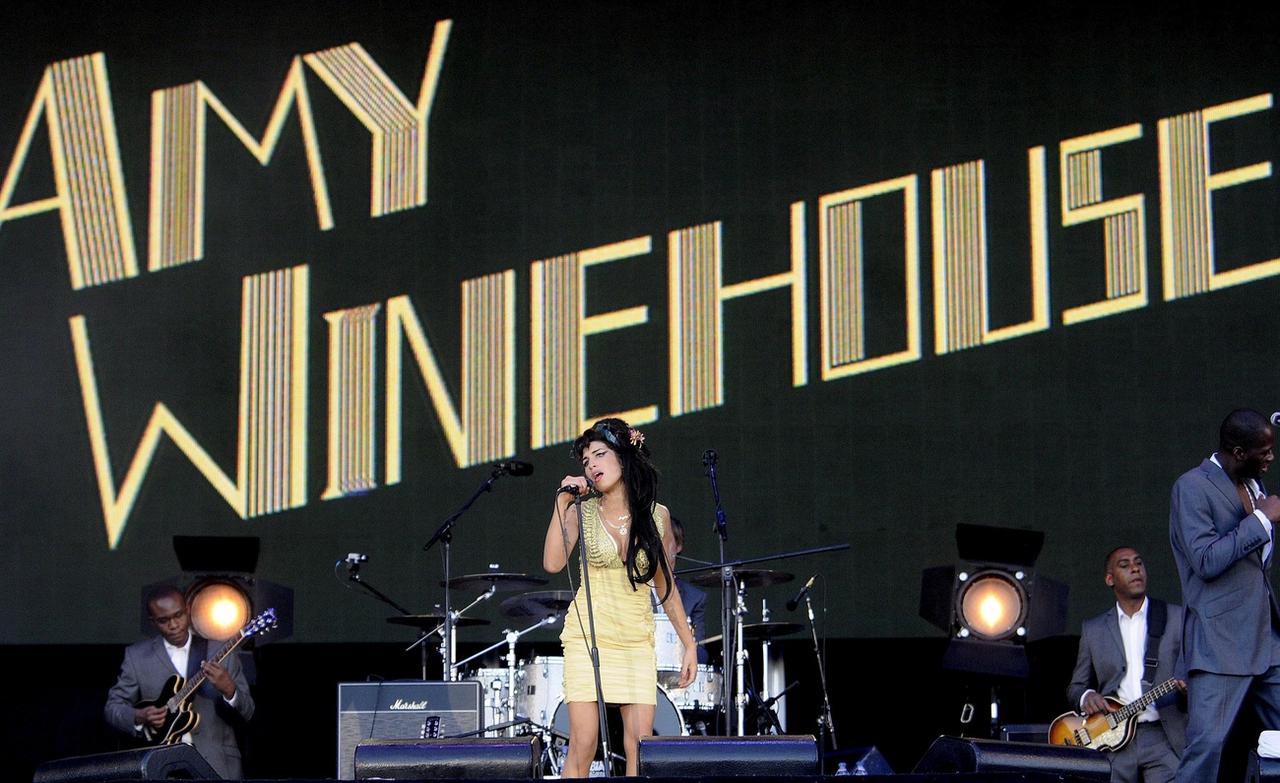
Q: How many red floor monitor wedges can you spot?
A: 0